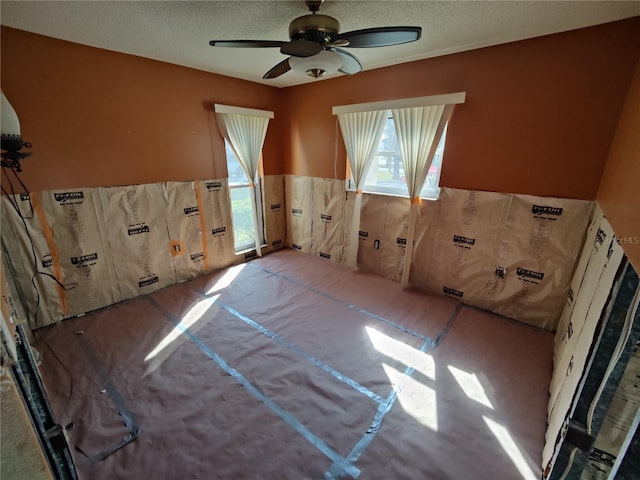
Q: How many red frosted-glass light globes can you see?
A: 0